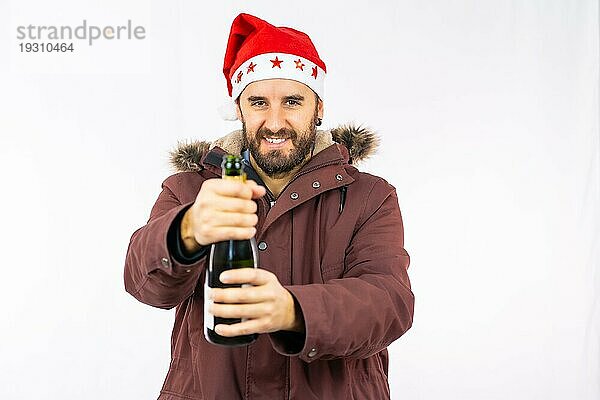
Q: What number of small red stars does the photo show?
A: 5